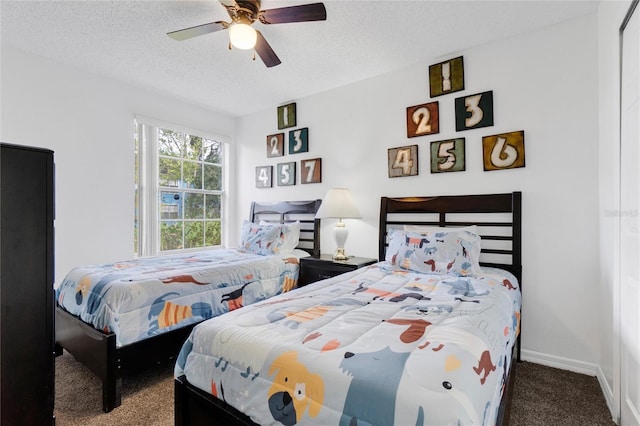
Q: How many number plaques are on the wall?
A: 12